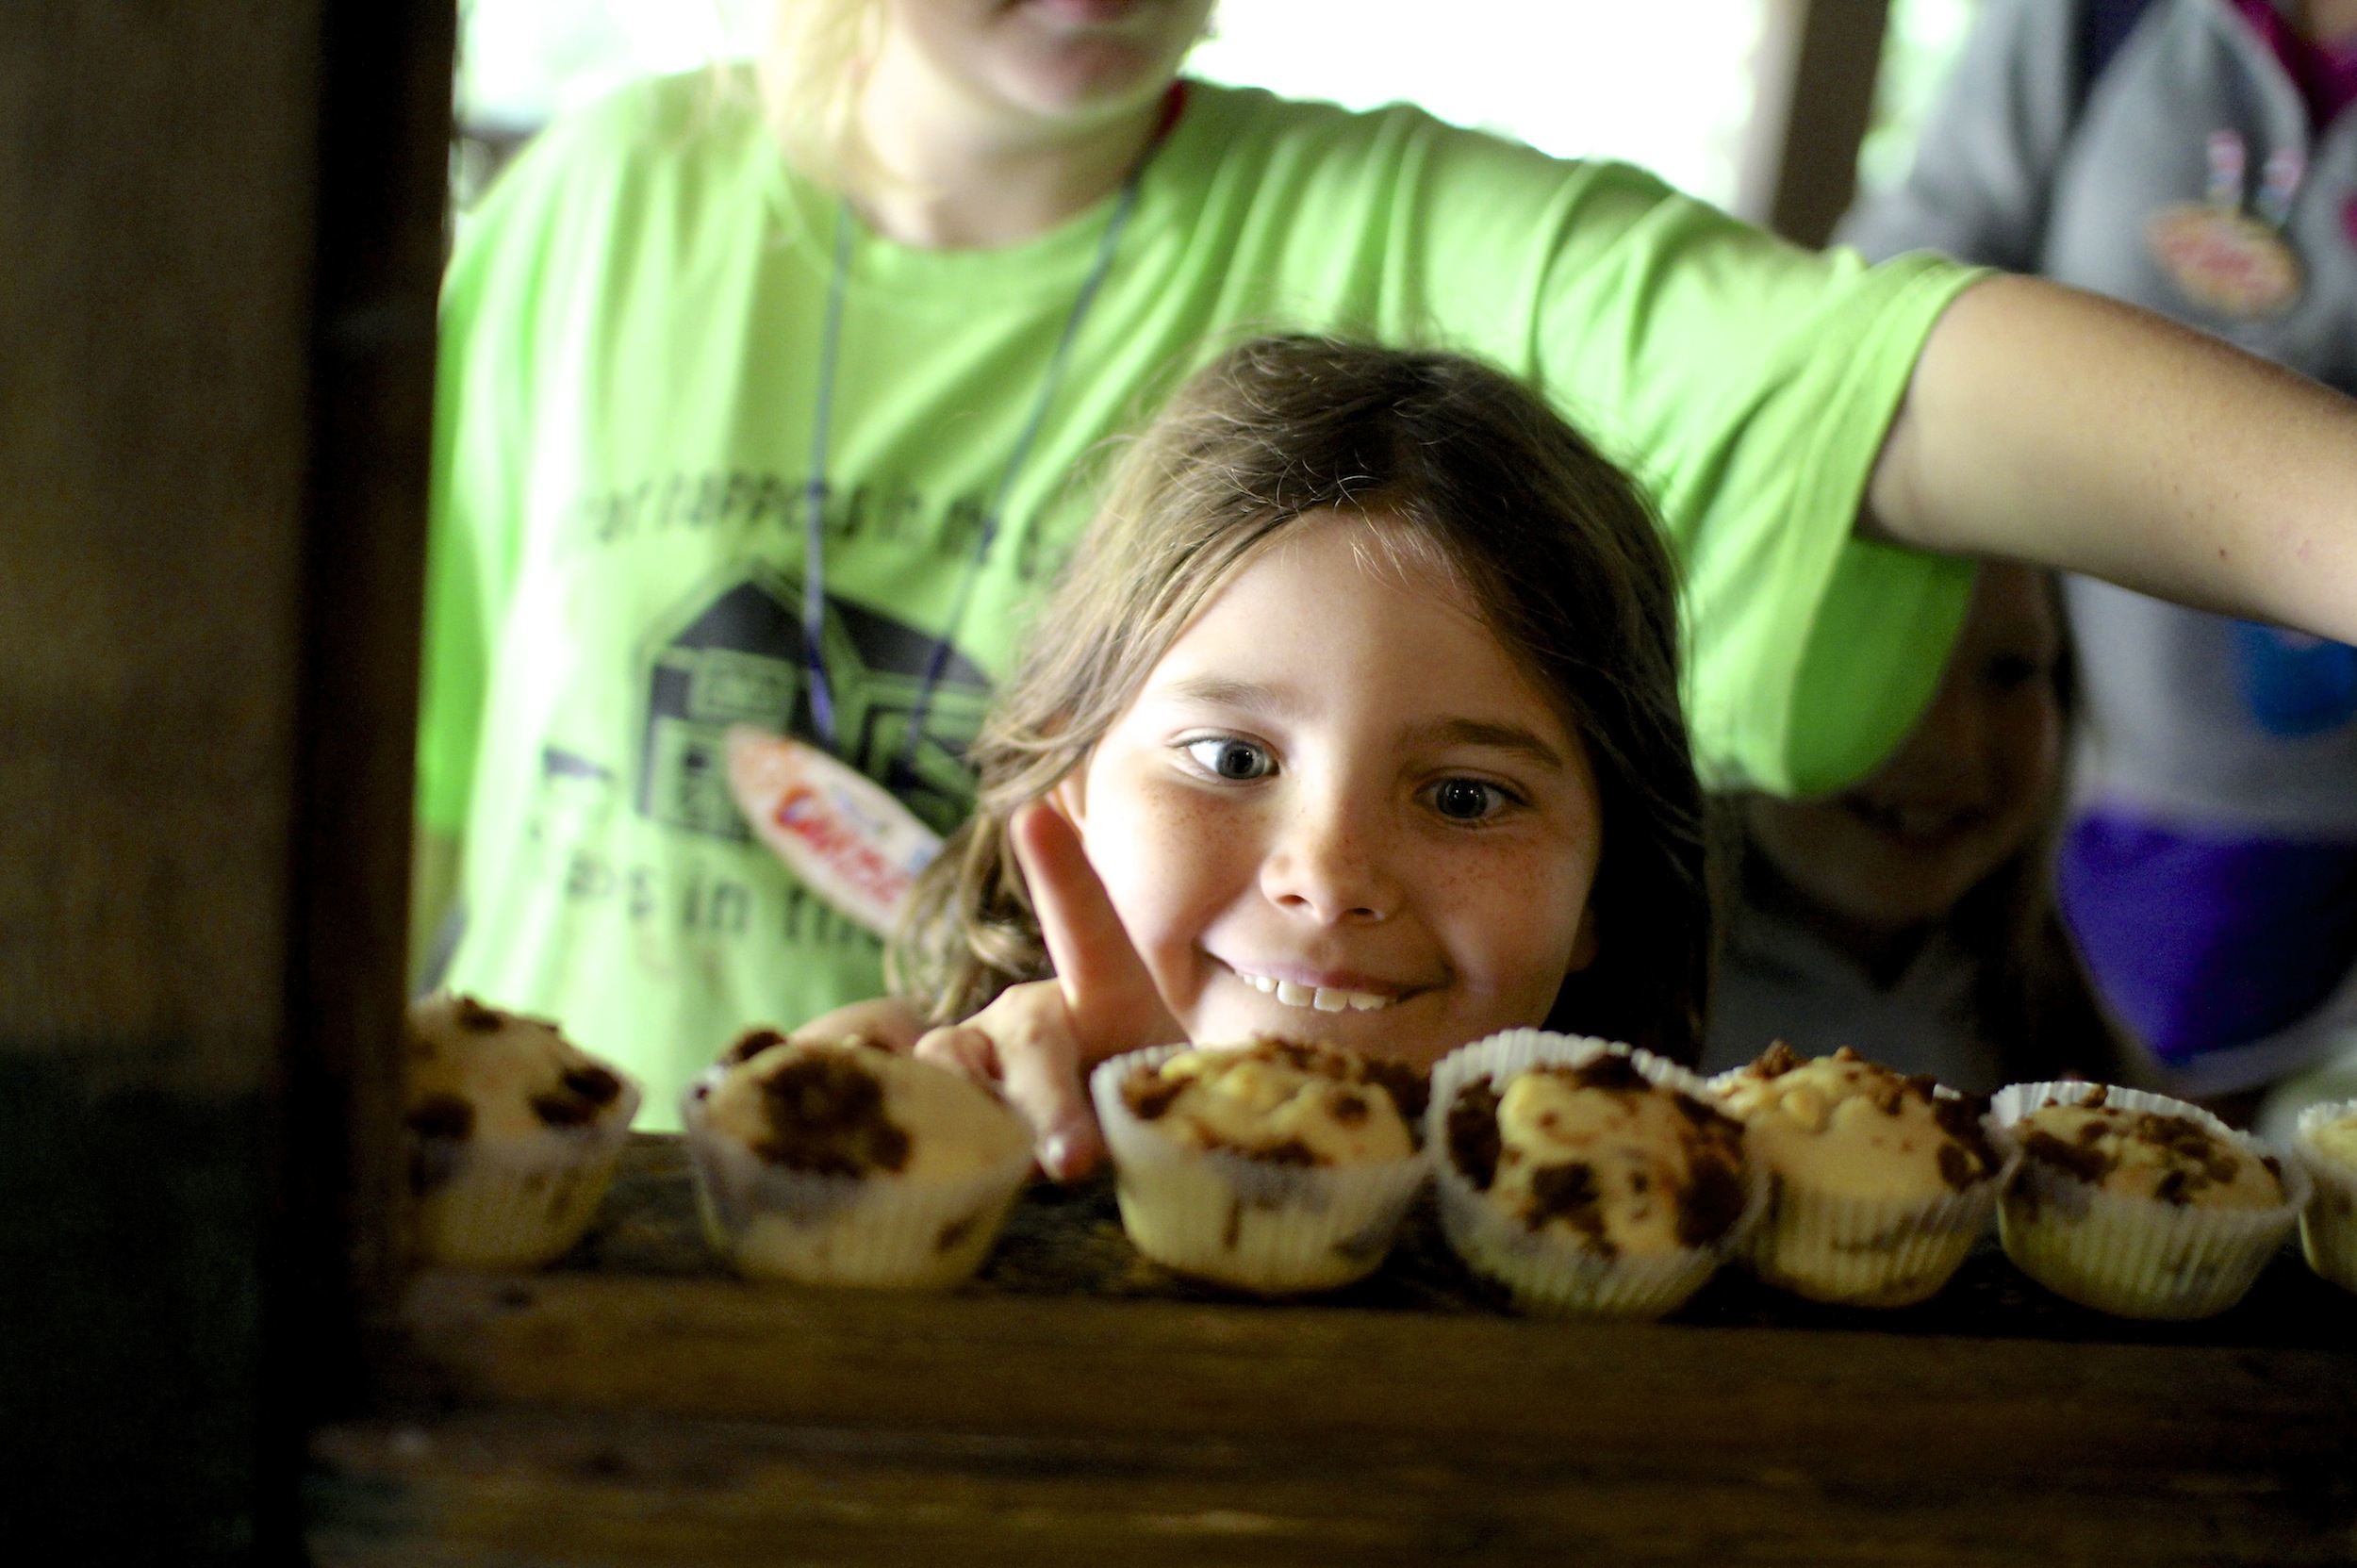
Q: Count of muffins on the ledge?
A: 7